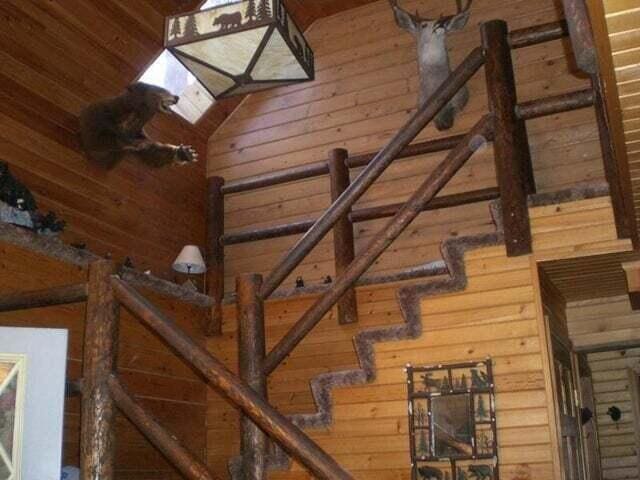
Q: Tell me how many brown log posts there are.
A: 5